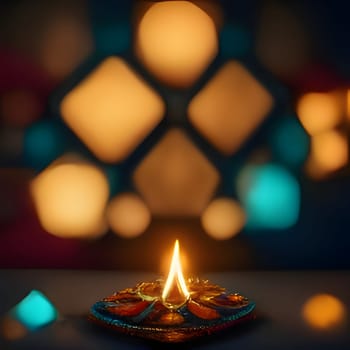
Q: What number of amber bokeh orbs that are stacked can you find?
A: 2